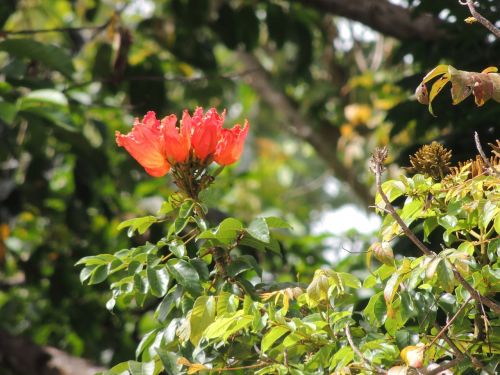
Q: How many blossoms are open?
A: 4